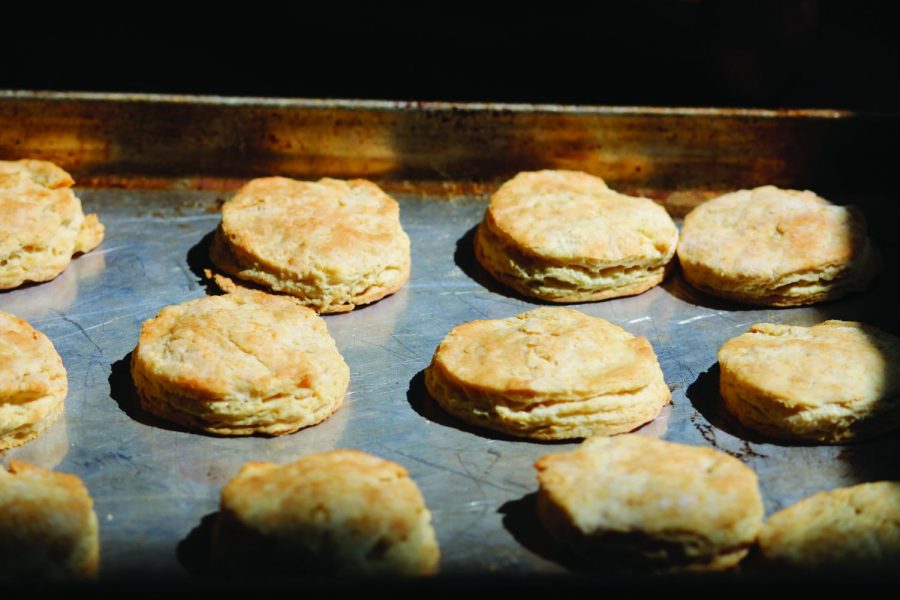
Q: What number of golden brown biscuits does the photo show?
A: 12